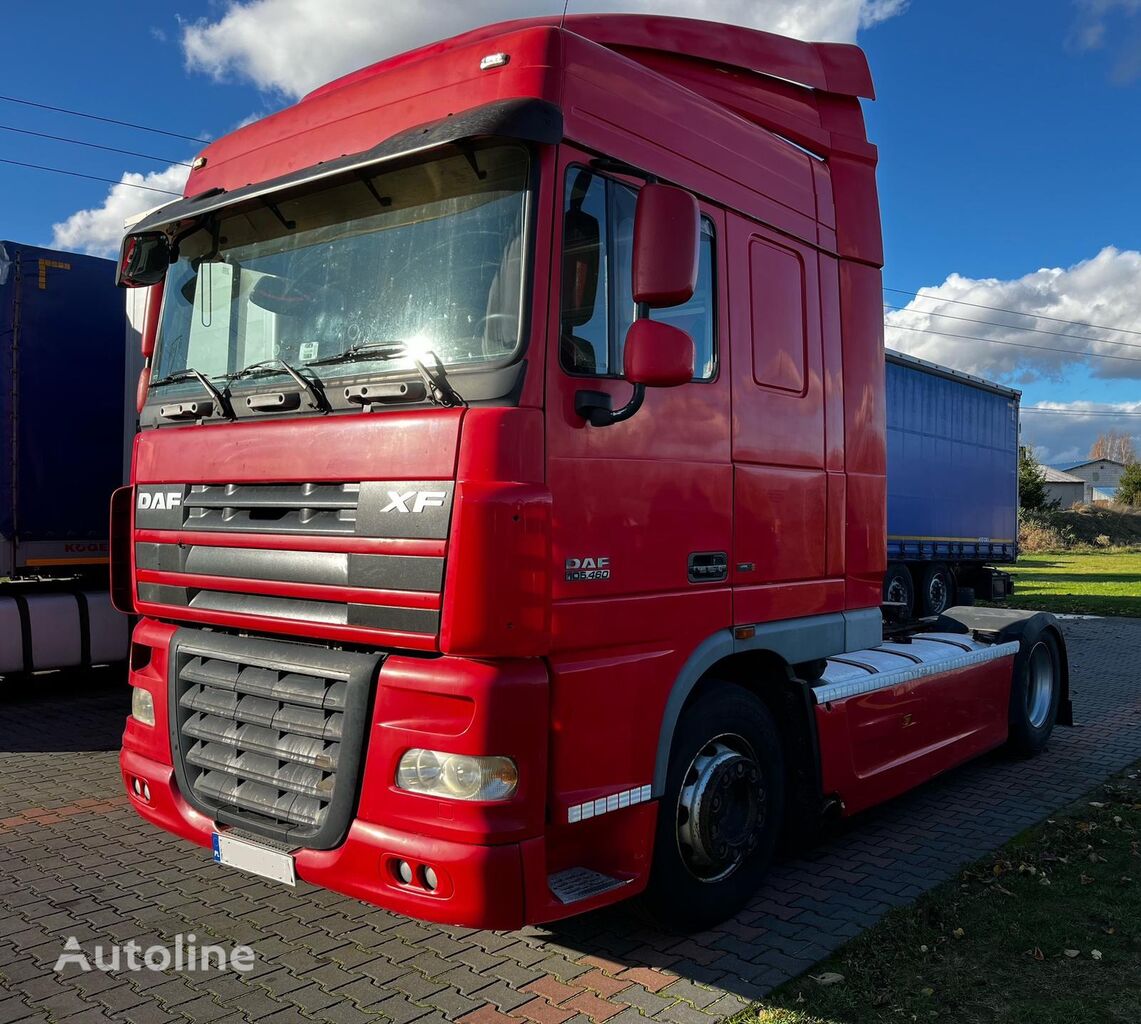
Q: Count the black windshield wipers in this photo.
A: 3